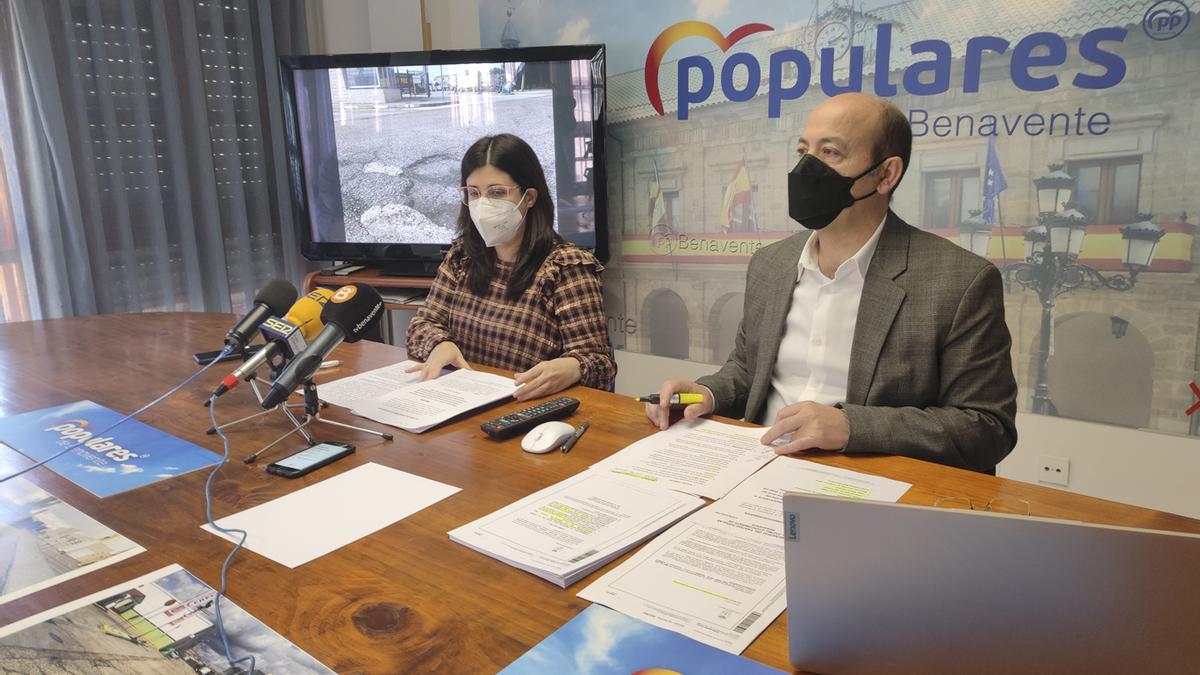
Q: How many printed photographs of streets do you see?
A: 2